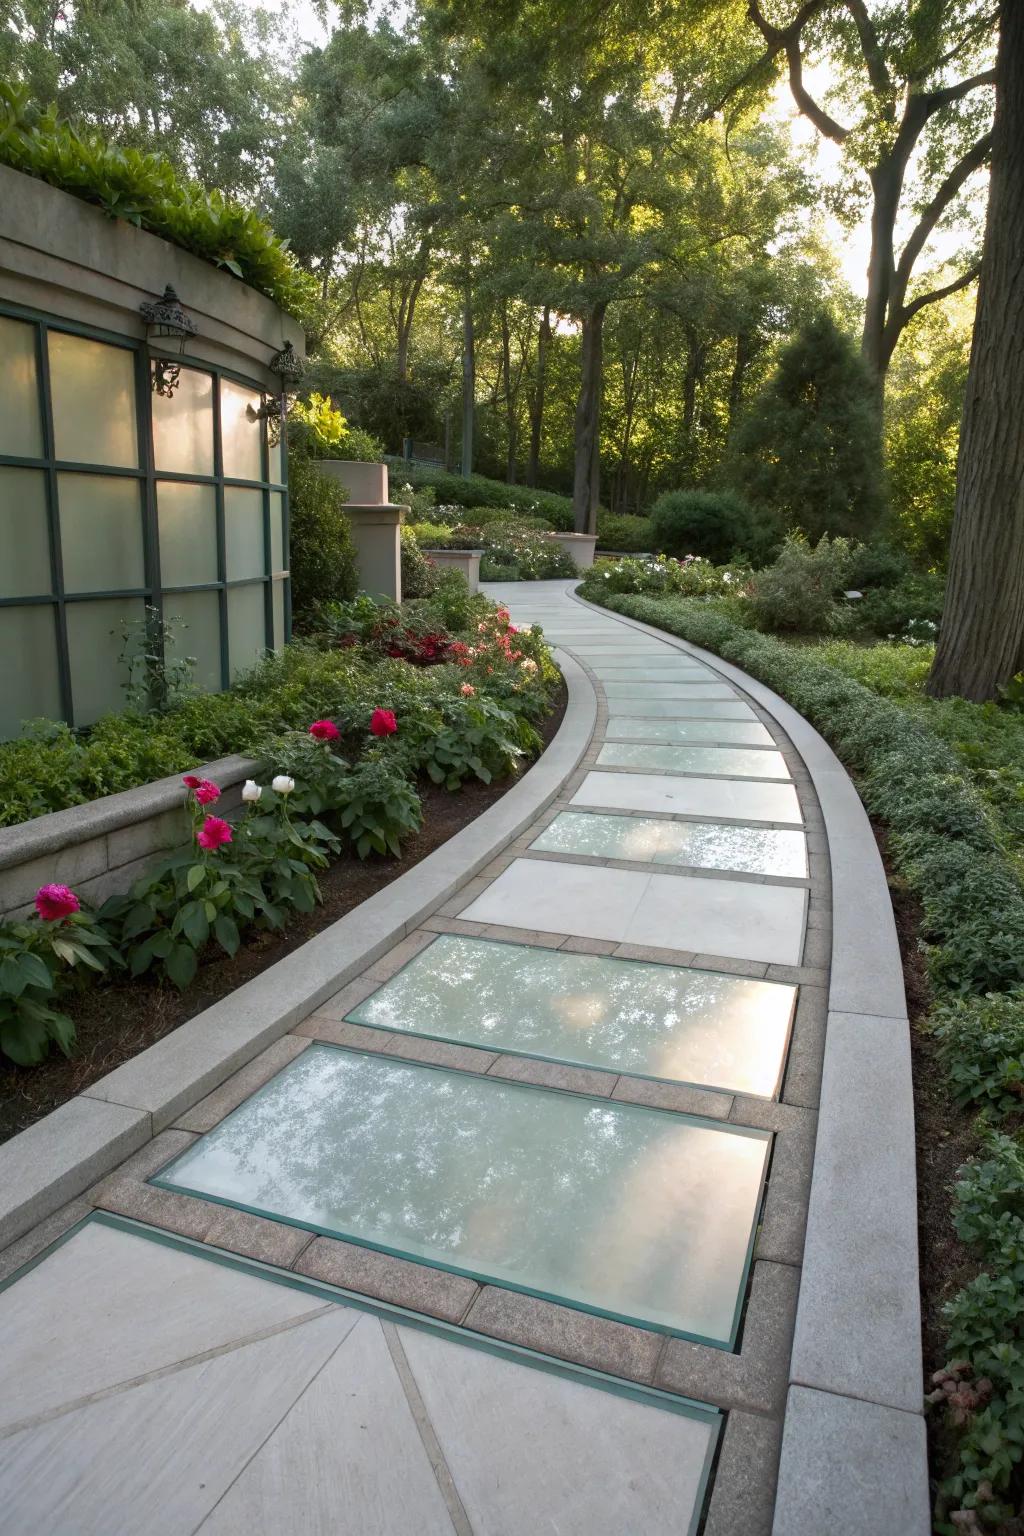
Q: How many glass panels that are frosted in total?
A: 15